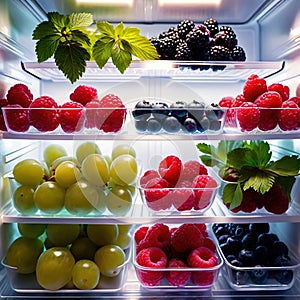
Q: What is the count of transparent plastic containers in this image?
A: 9